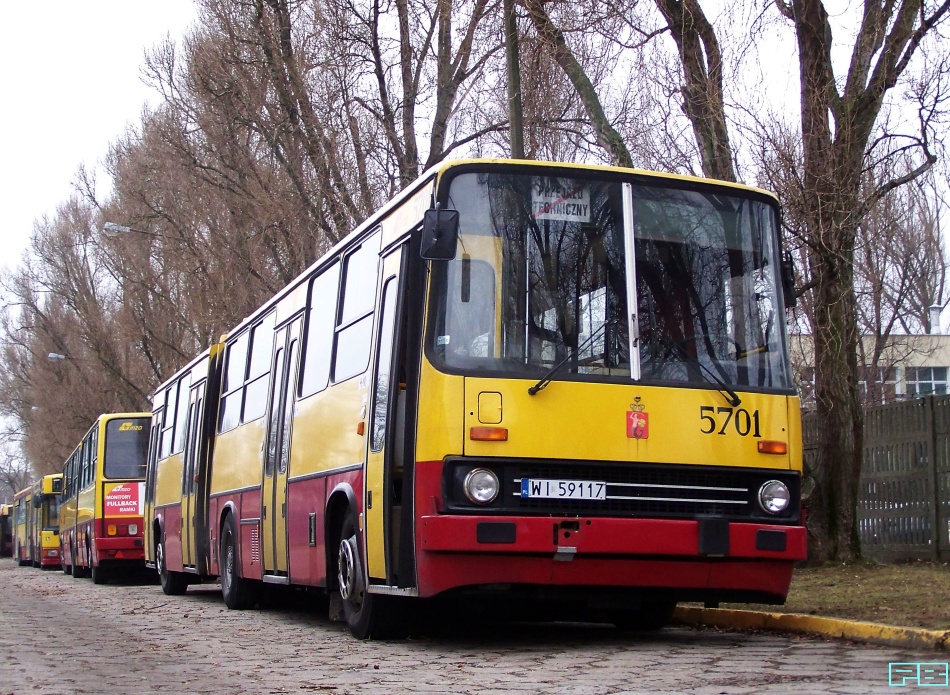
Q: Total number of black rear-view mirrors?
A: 2